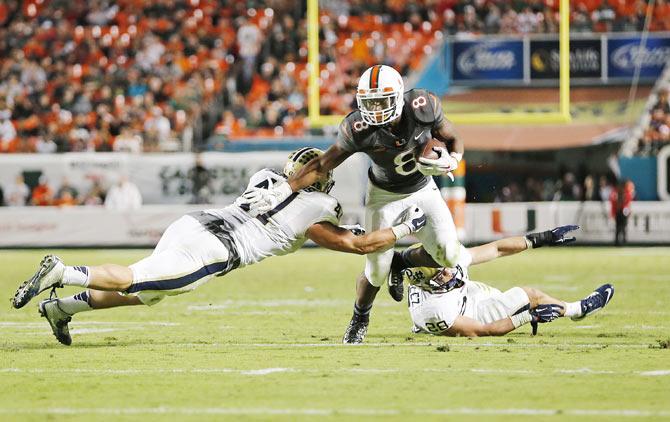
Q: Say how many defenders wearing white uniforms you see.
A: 2